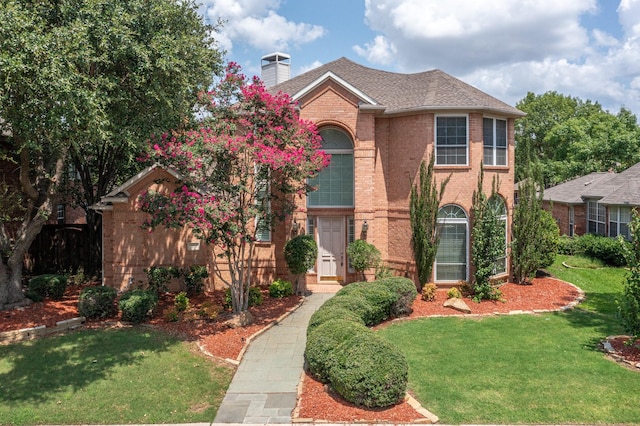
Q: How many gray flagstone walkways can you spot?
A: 1